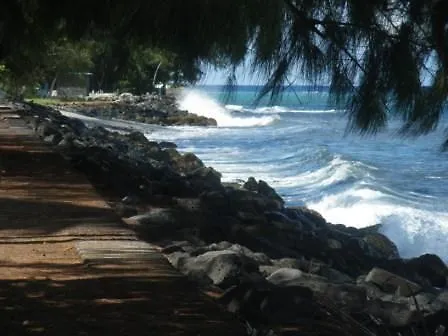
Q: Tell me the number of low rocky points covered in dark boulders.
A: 1